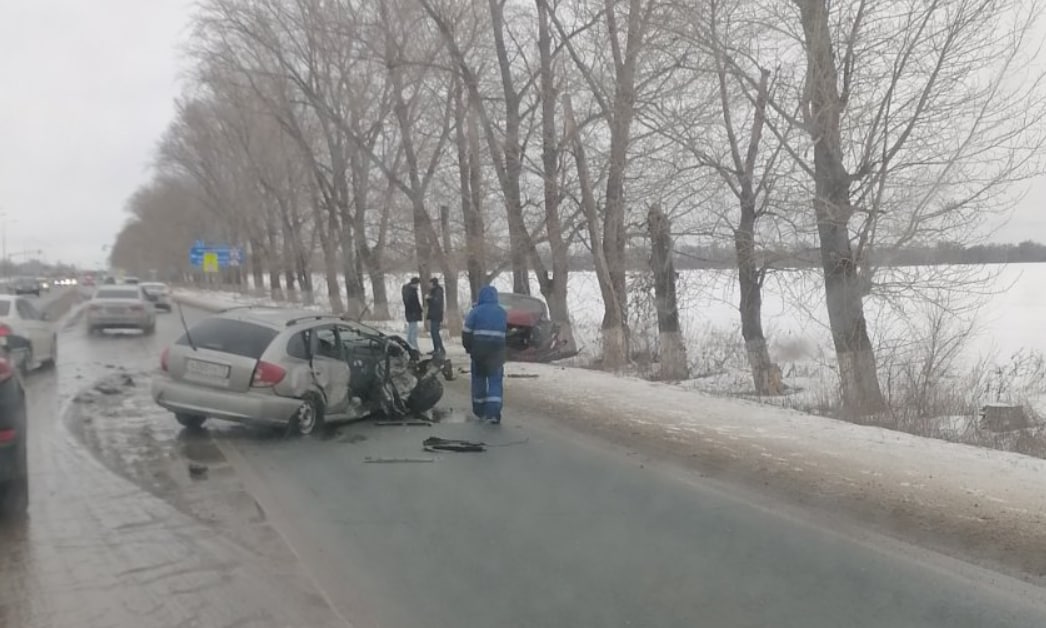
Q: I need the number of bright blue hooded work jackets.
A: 1